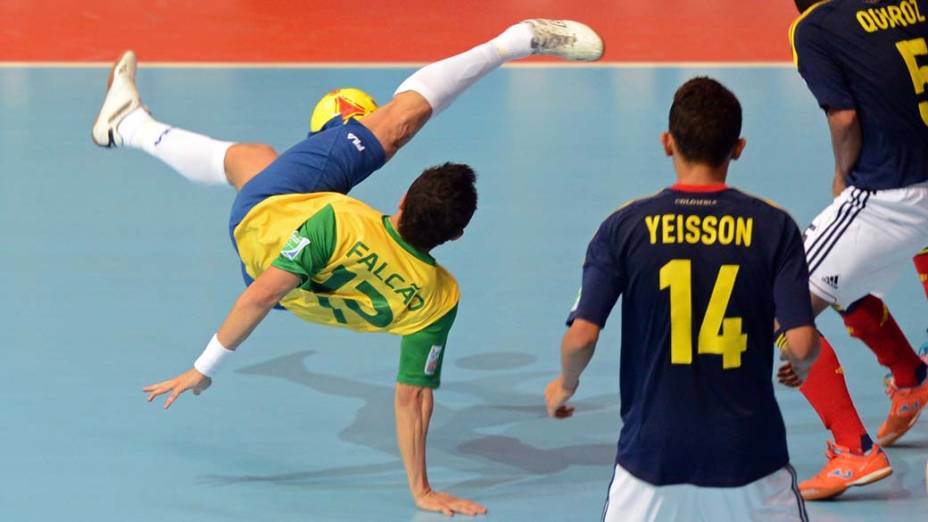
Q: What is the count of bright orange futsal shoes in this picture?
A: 2